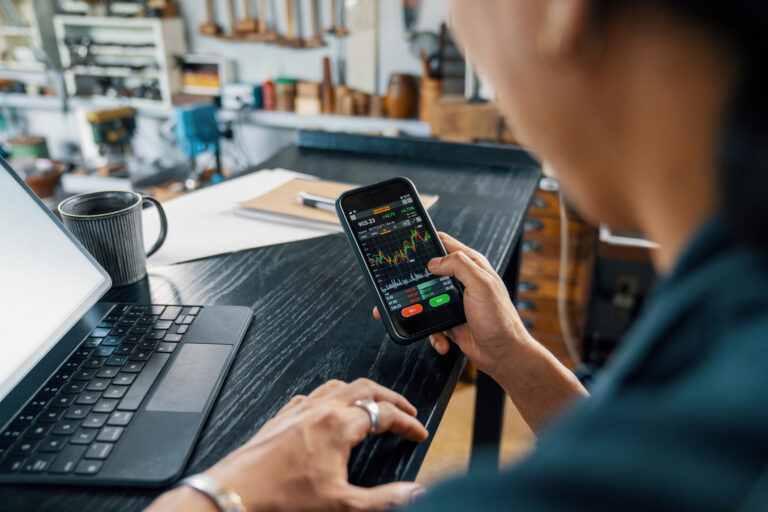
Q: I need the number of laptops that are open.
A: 1